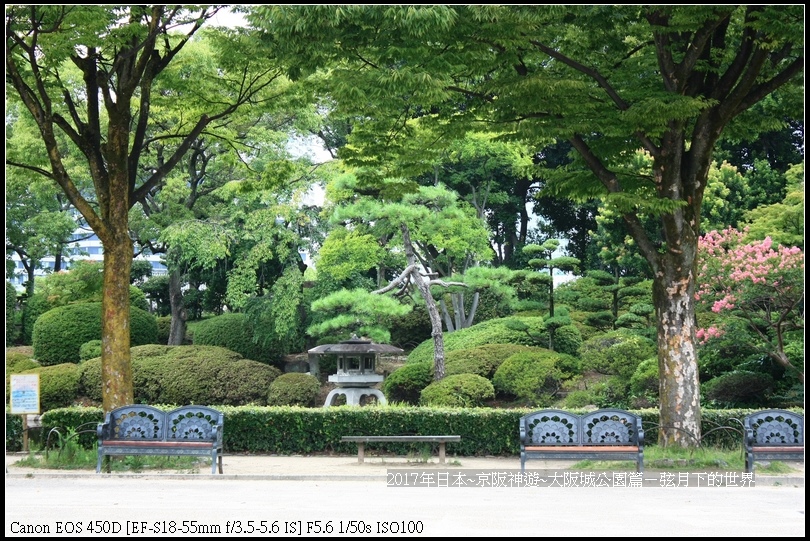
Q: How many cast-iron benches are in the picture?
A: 3